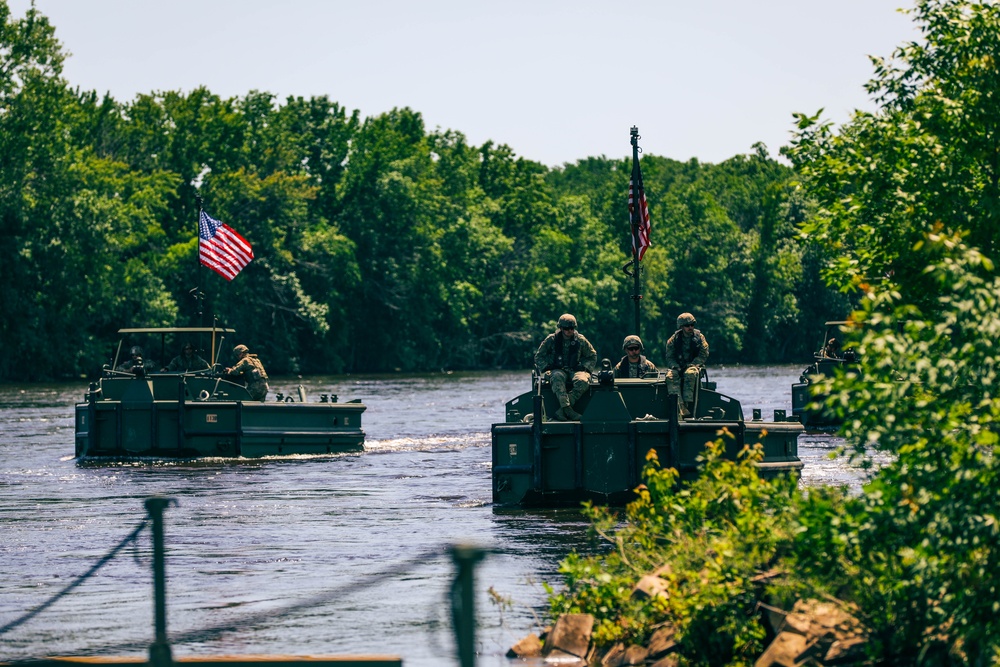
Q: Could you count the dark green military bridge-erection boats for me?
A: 3